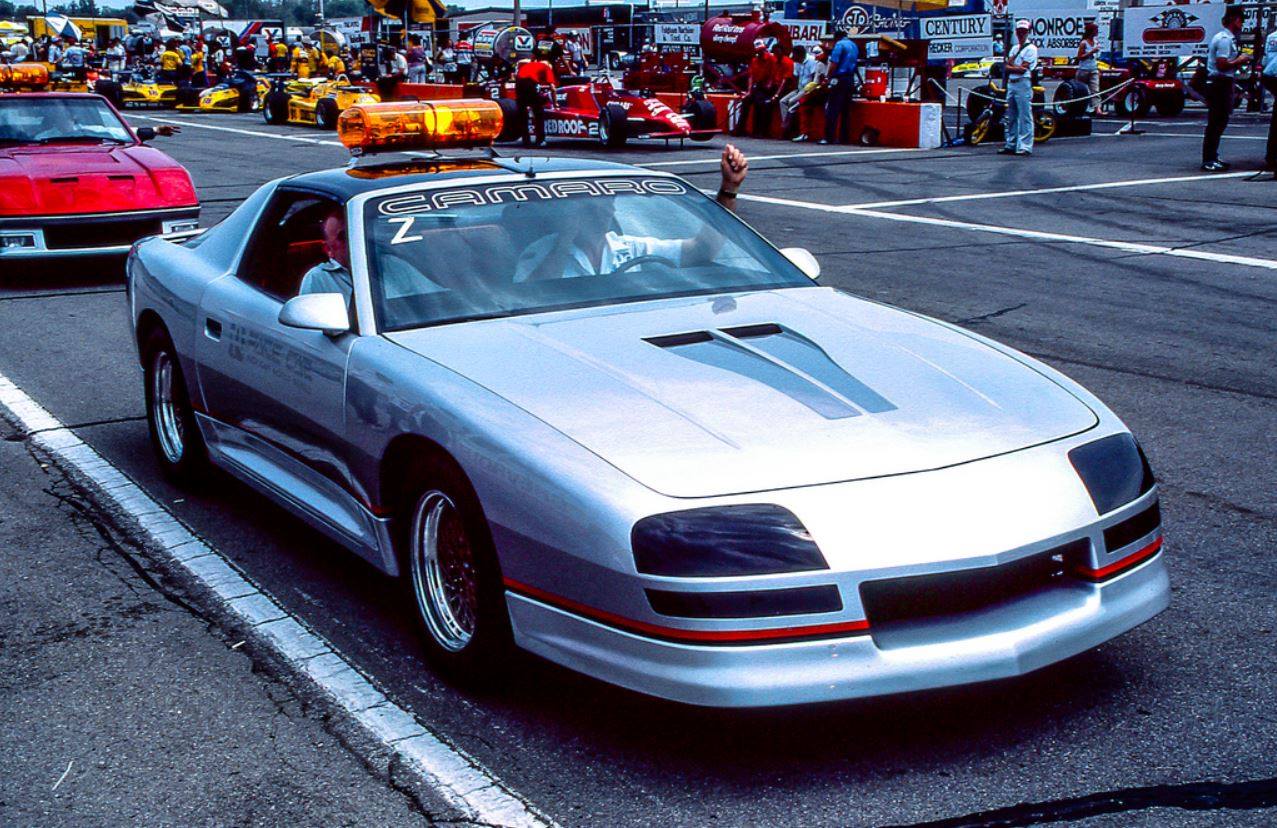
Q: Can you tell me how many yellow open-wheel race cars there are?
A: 3